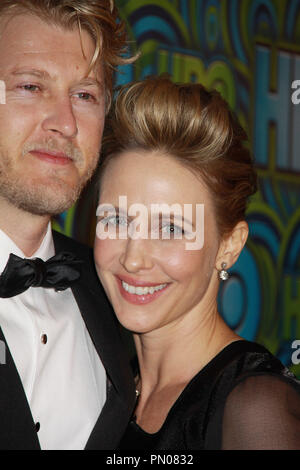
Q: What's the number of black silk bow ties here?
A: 1